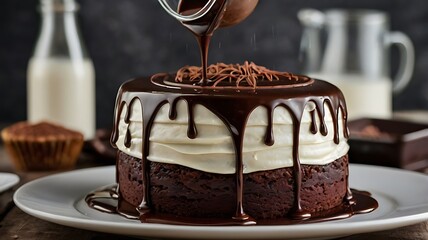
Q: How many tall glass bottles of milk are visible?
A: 1